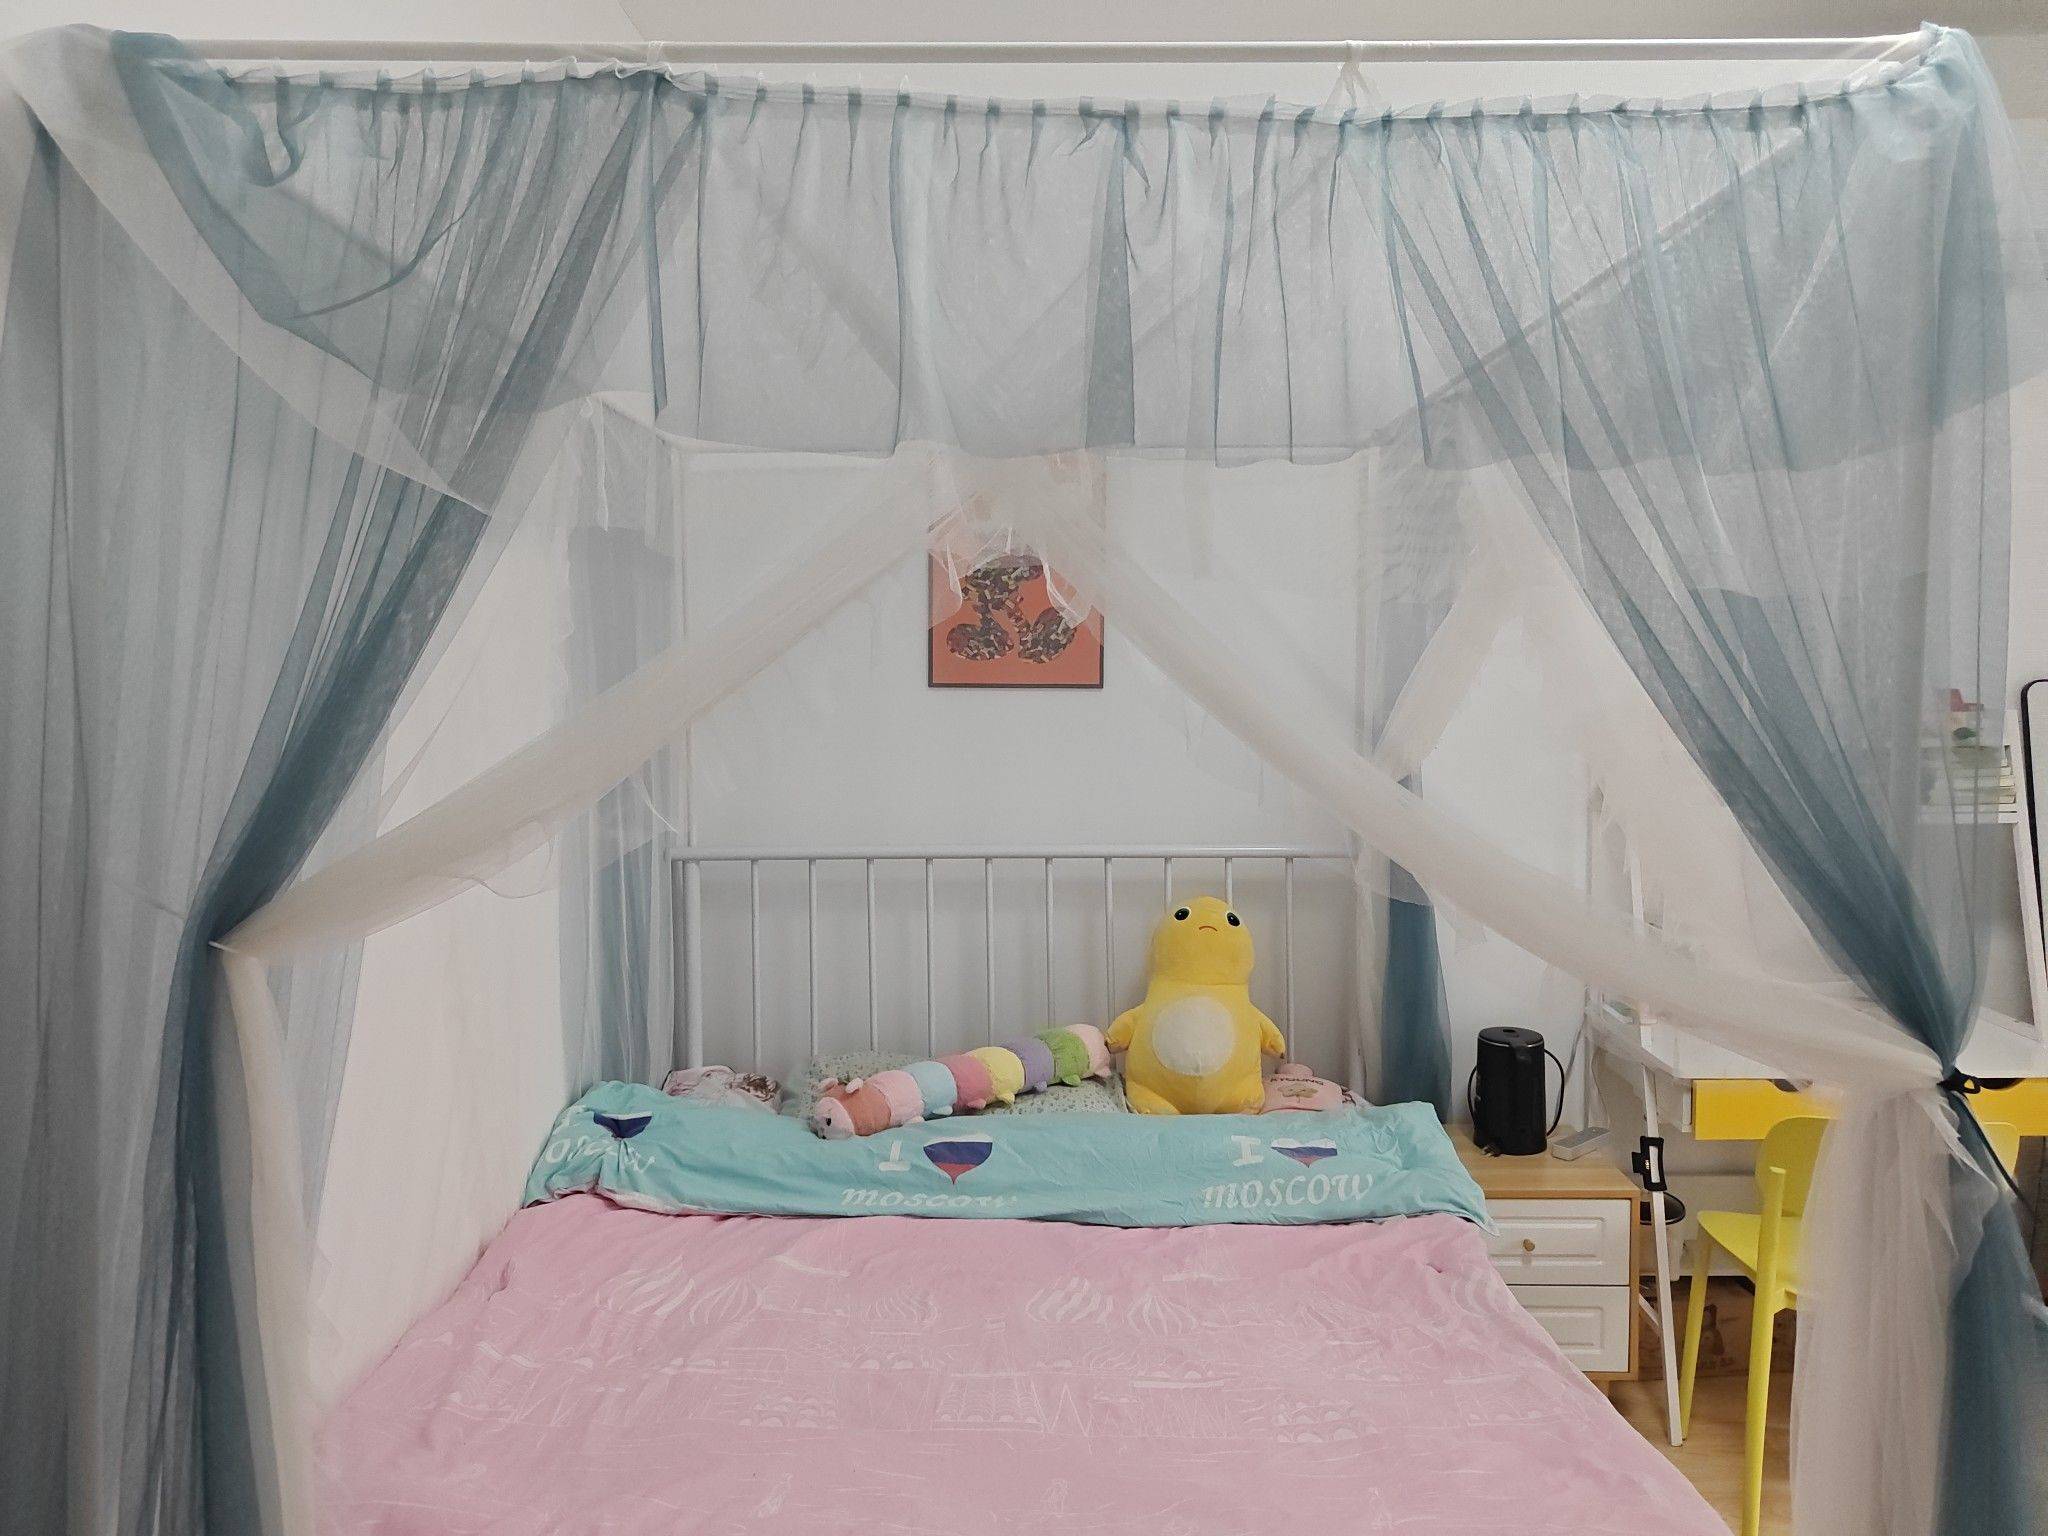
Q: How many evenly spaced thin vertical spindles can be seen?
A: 10